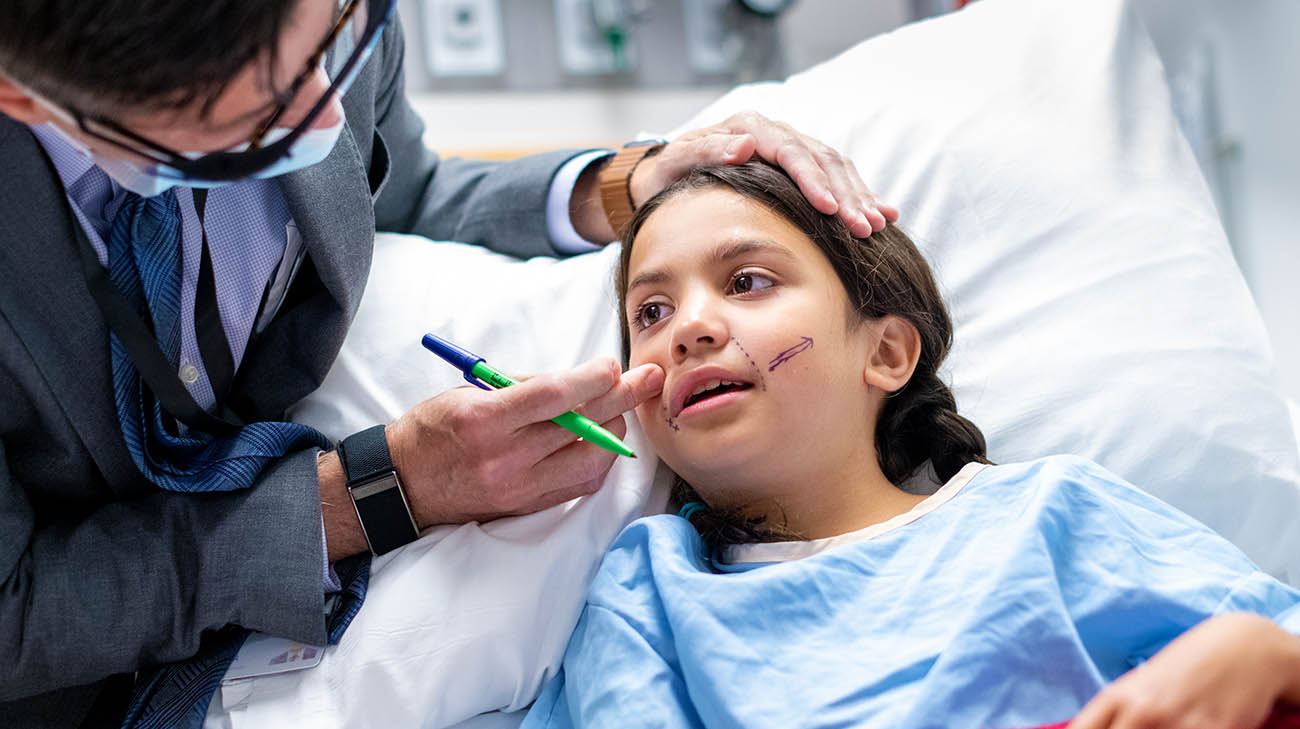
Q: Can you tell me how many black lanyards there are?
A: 1